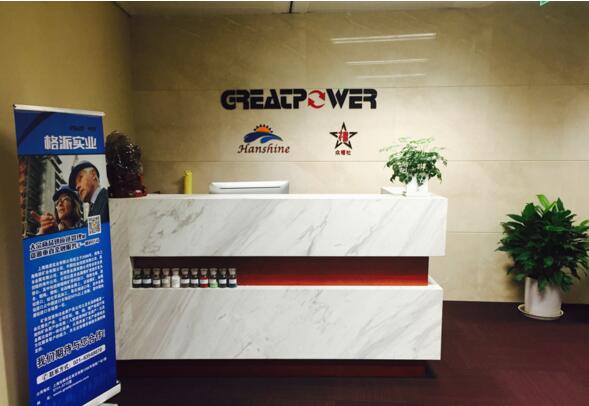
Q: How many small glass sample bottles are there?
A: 11